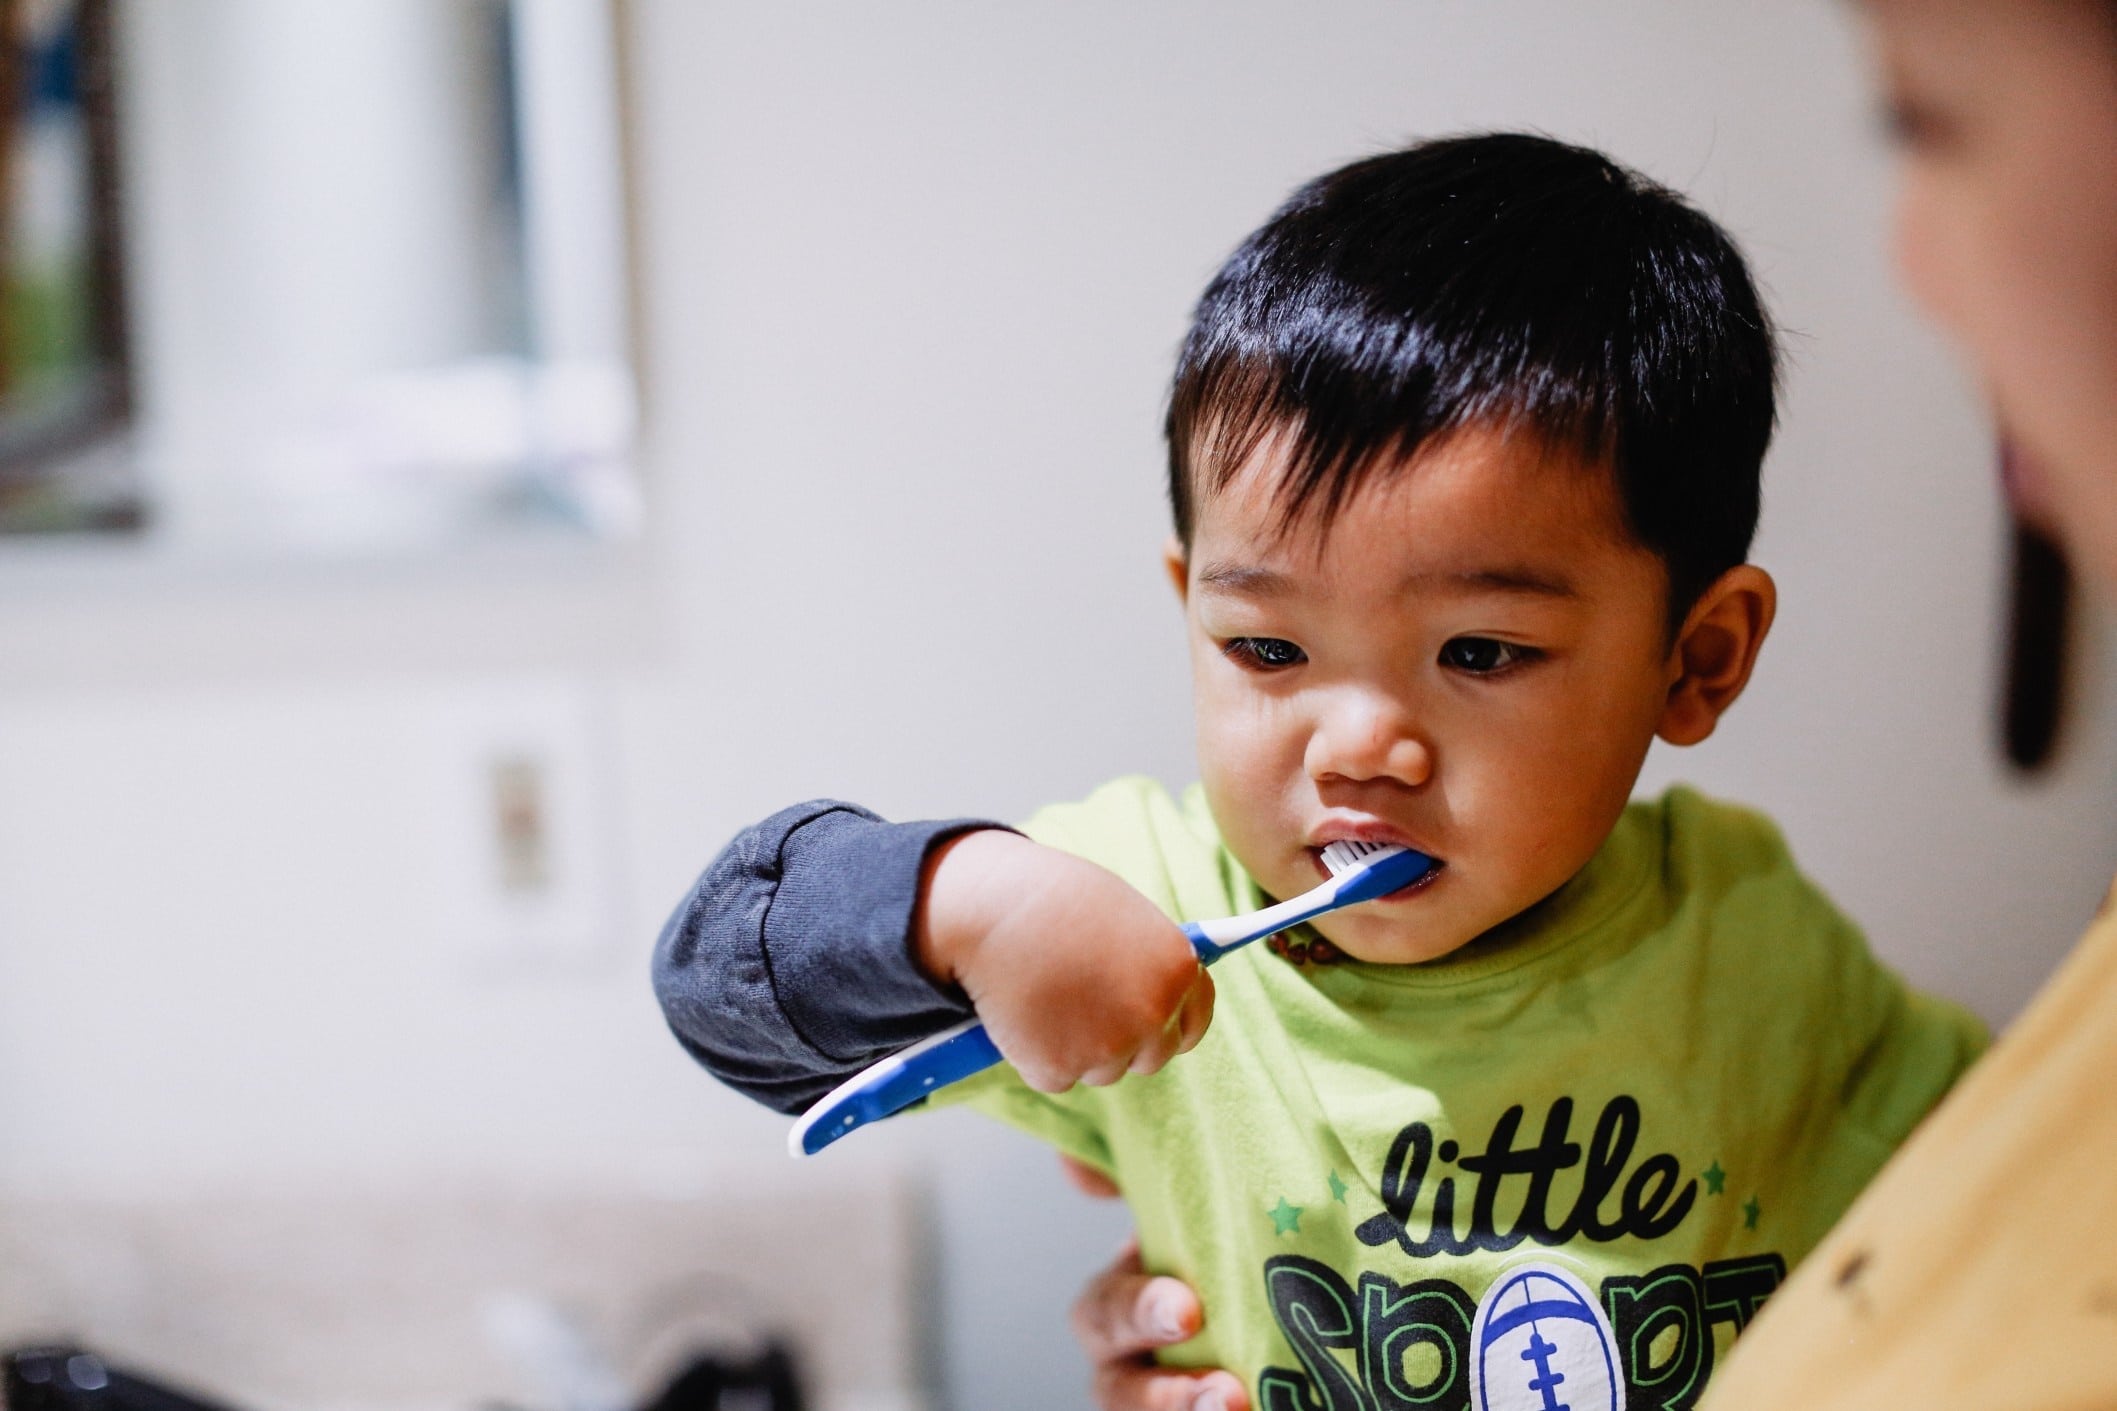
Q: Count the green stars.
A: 4